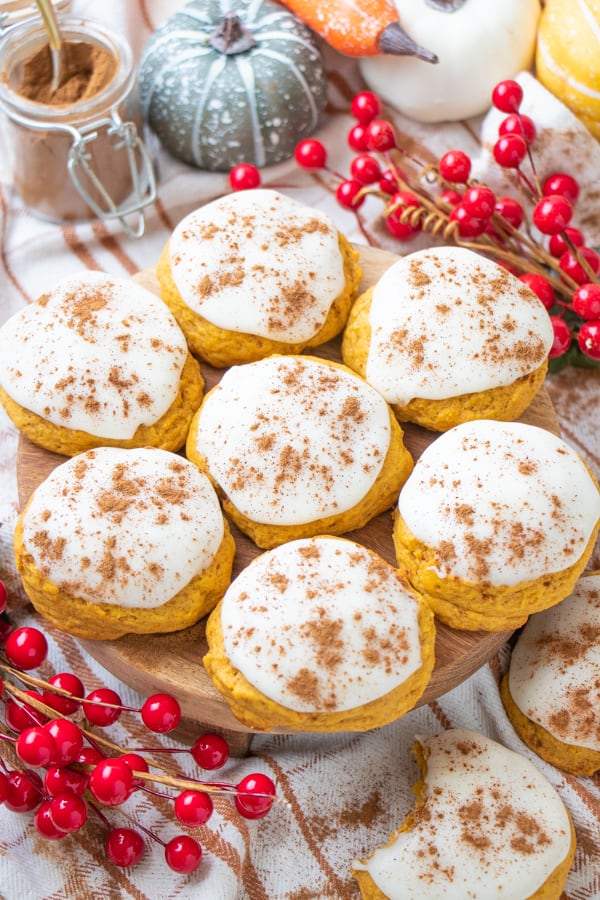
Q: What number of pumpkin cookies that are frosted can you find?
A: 9